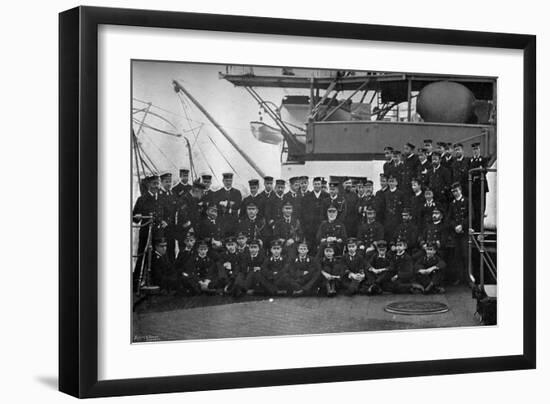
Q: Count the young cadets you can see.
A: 13